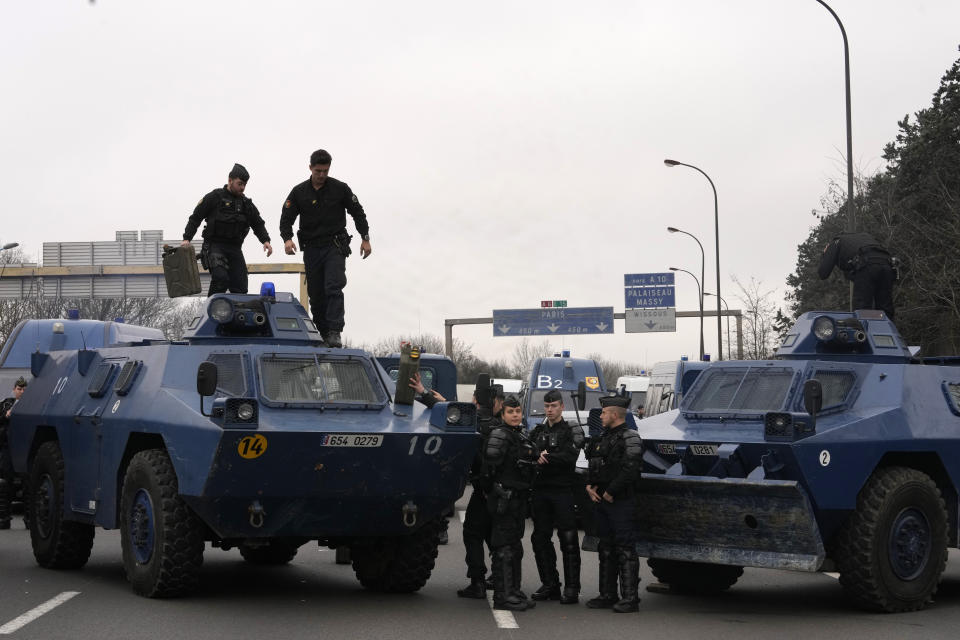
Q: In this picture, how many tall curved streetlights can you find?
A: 5